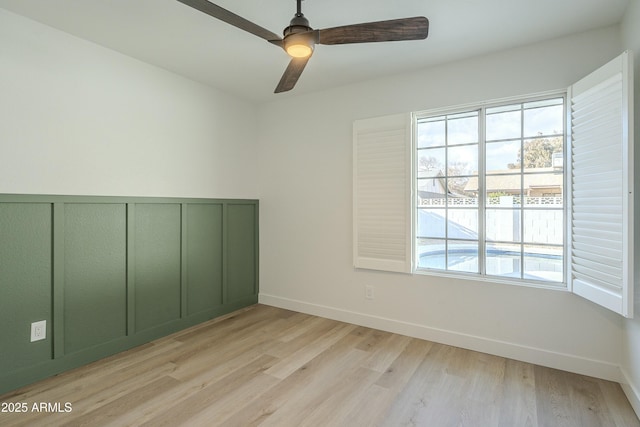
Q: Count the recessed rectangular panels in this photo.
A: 5